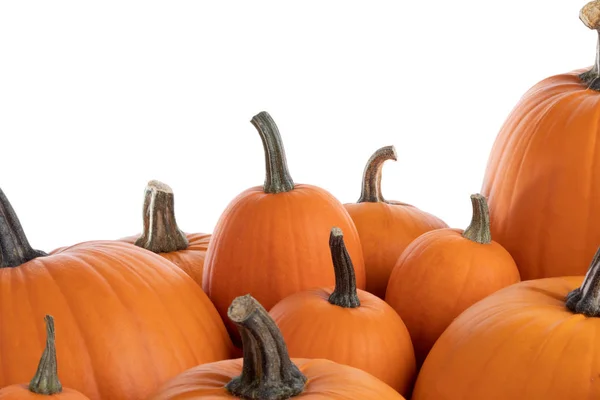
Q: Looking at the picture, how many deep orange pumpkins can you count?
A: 10